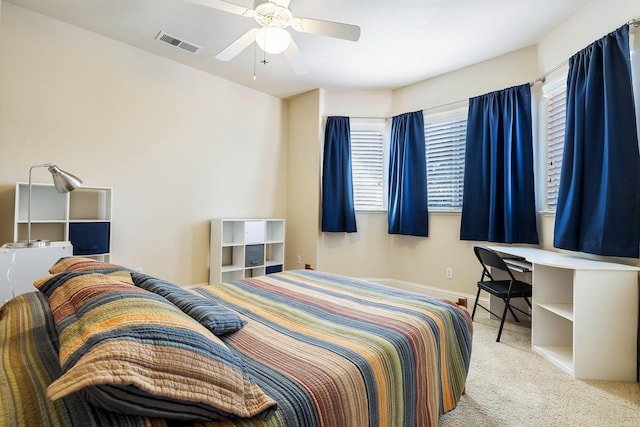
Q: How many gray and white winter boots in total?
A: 0